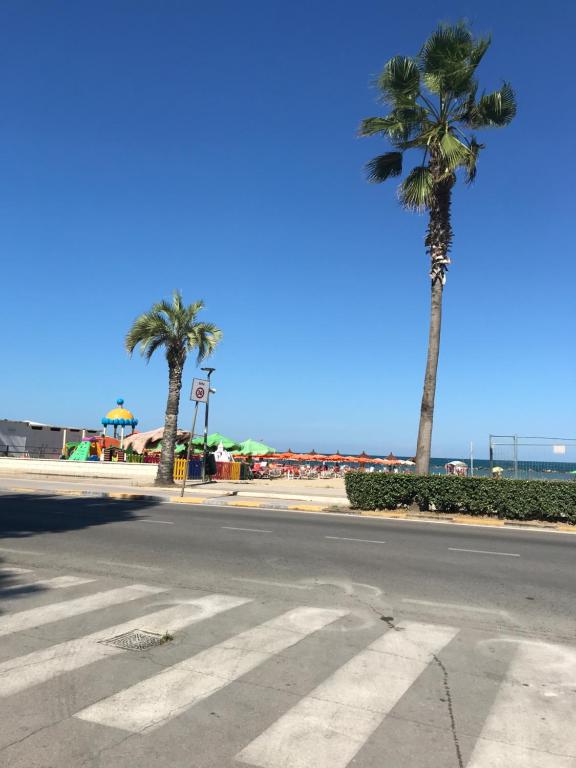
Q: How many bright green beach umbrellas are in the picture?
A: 2